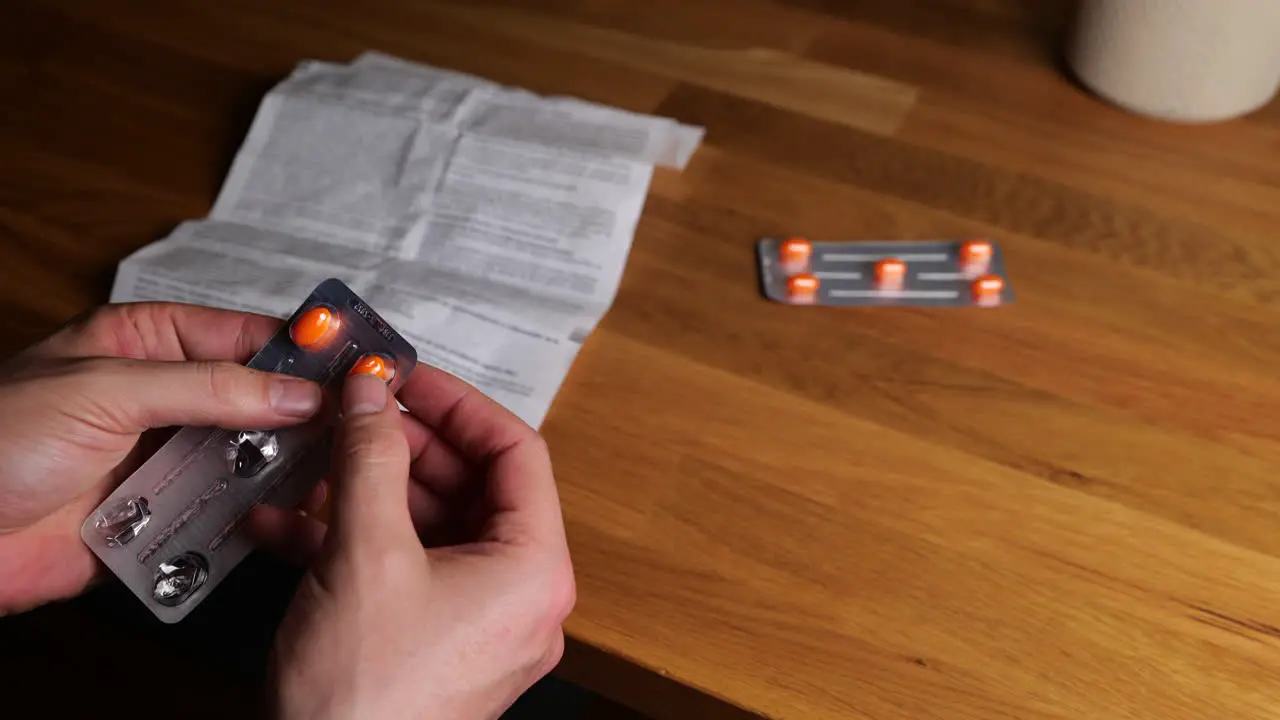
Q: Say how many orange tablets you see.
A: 7